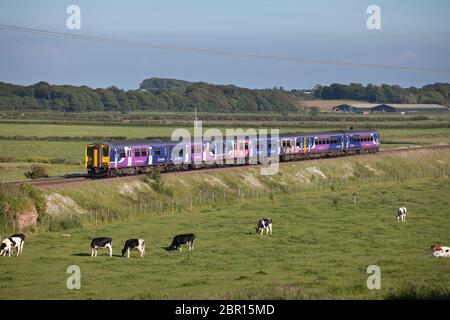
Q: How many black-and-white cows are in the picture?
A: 7